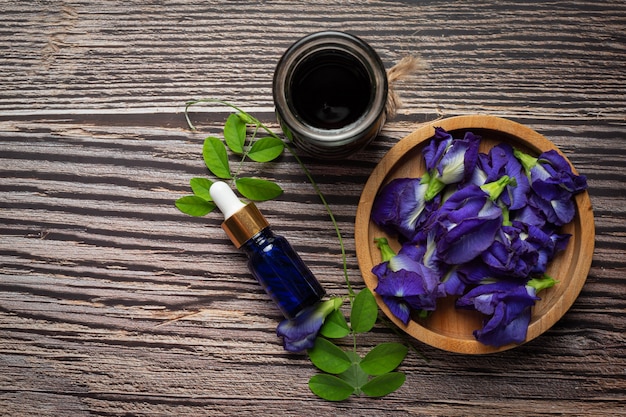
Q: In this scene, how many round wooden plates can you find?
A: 1